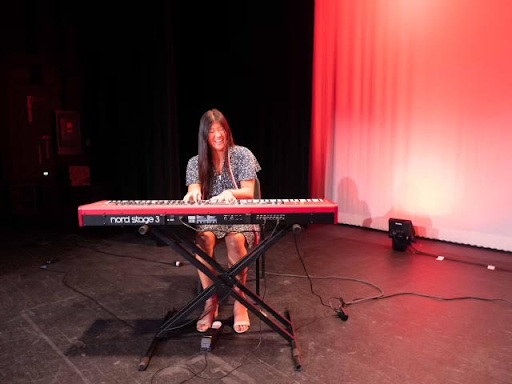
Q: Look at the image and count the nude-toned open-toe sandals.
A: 2